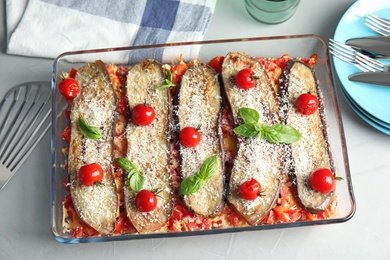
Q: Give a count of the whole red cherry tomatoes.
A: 9